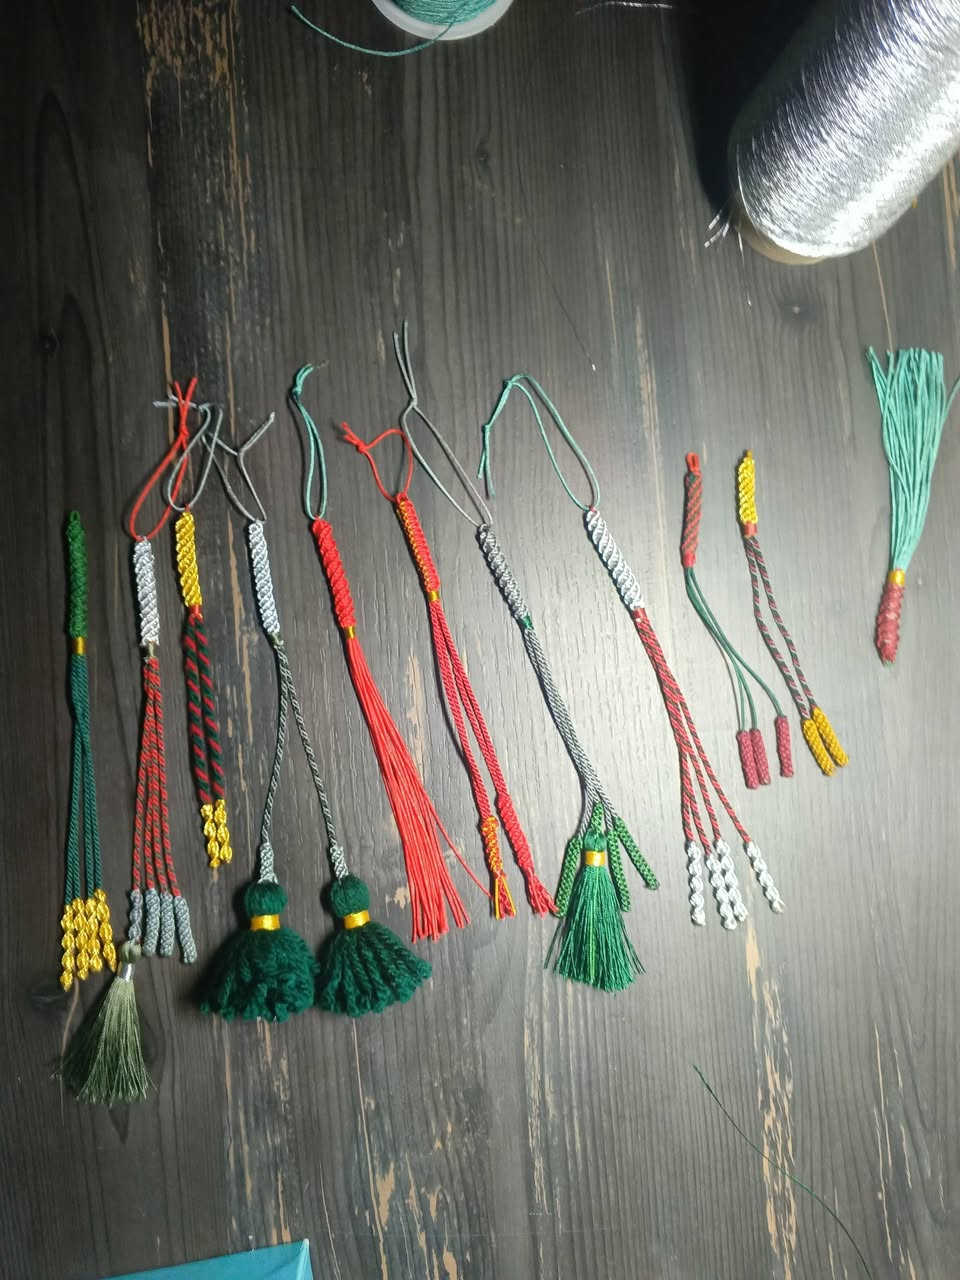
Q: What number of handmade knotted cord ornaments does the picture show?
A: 11